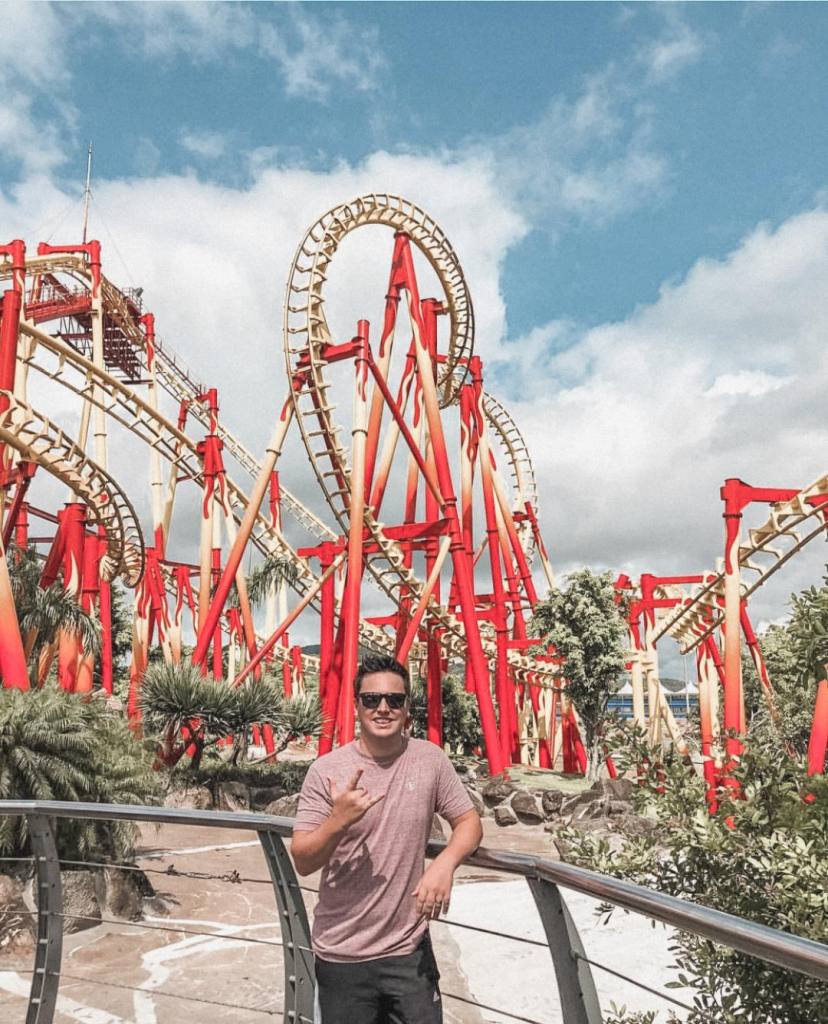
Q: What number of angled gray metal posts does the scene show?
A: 3